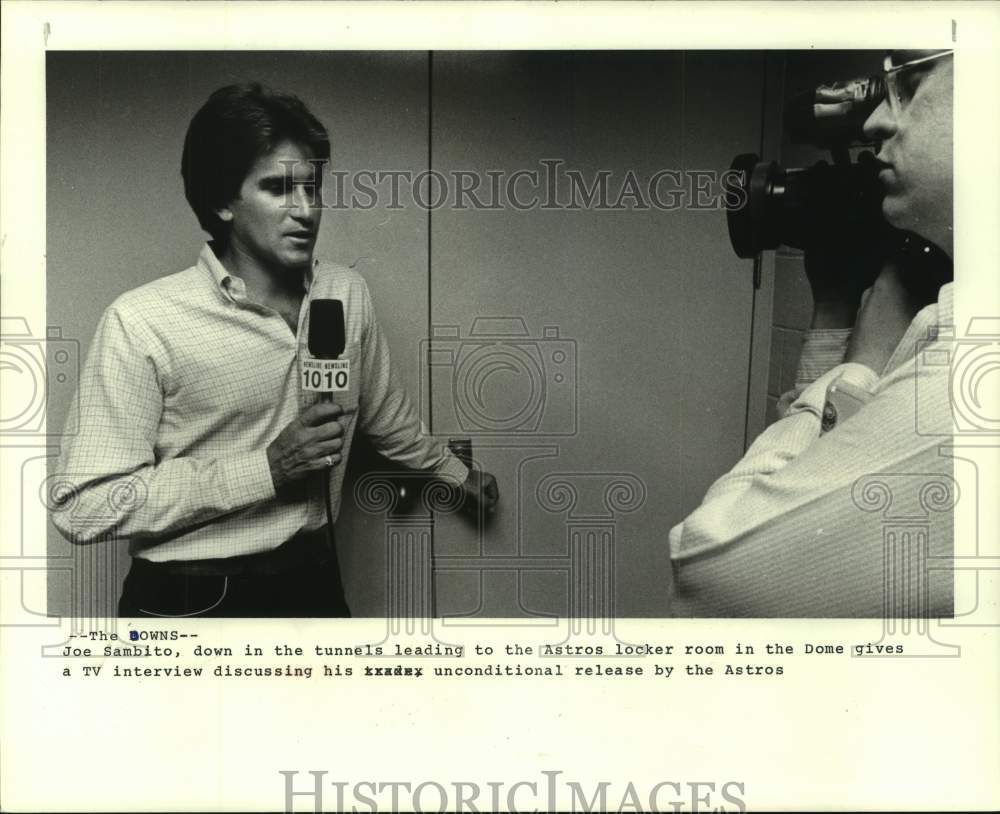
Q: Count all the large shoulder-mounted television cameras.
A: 1